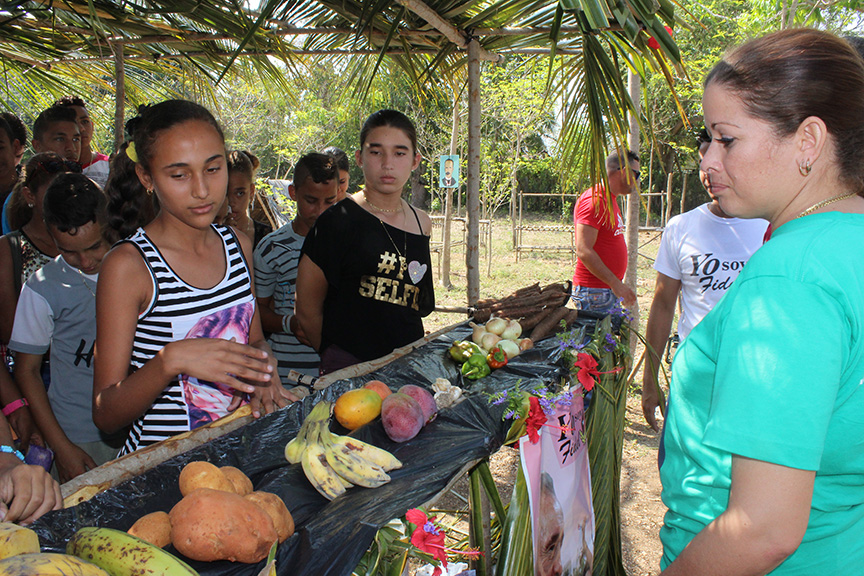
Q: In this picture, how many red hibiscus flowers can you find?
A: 3